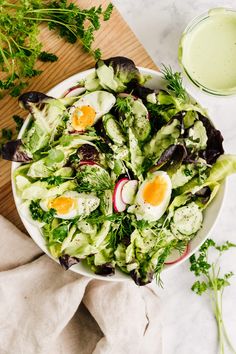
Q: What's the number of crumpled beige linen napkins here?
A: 1